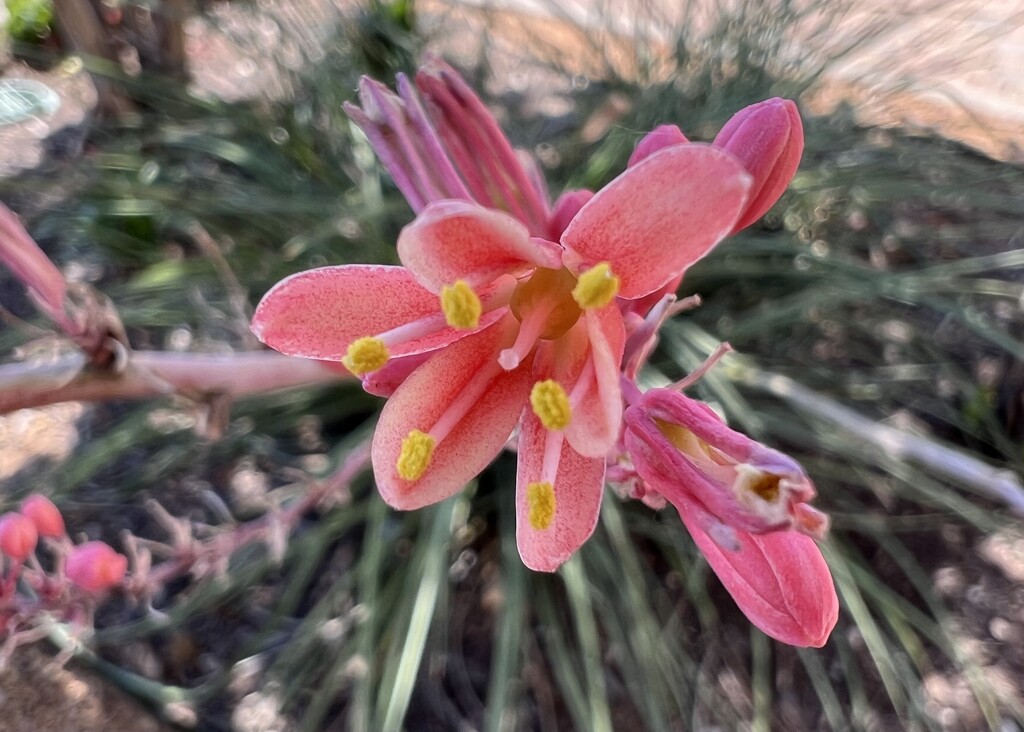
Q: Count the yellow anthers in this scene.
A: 6